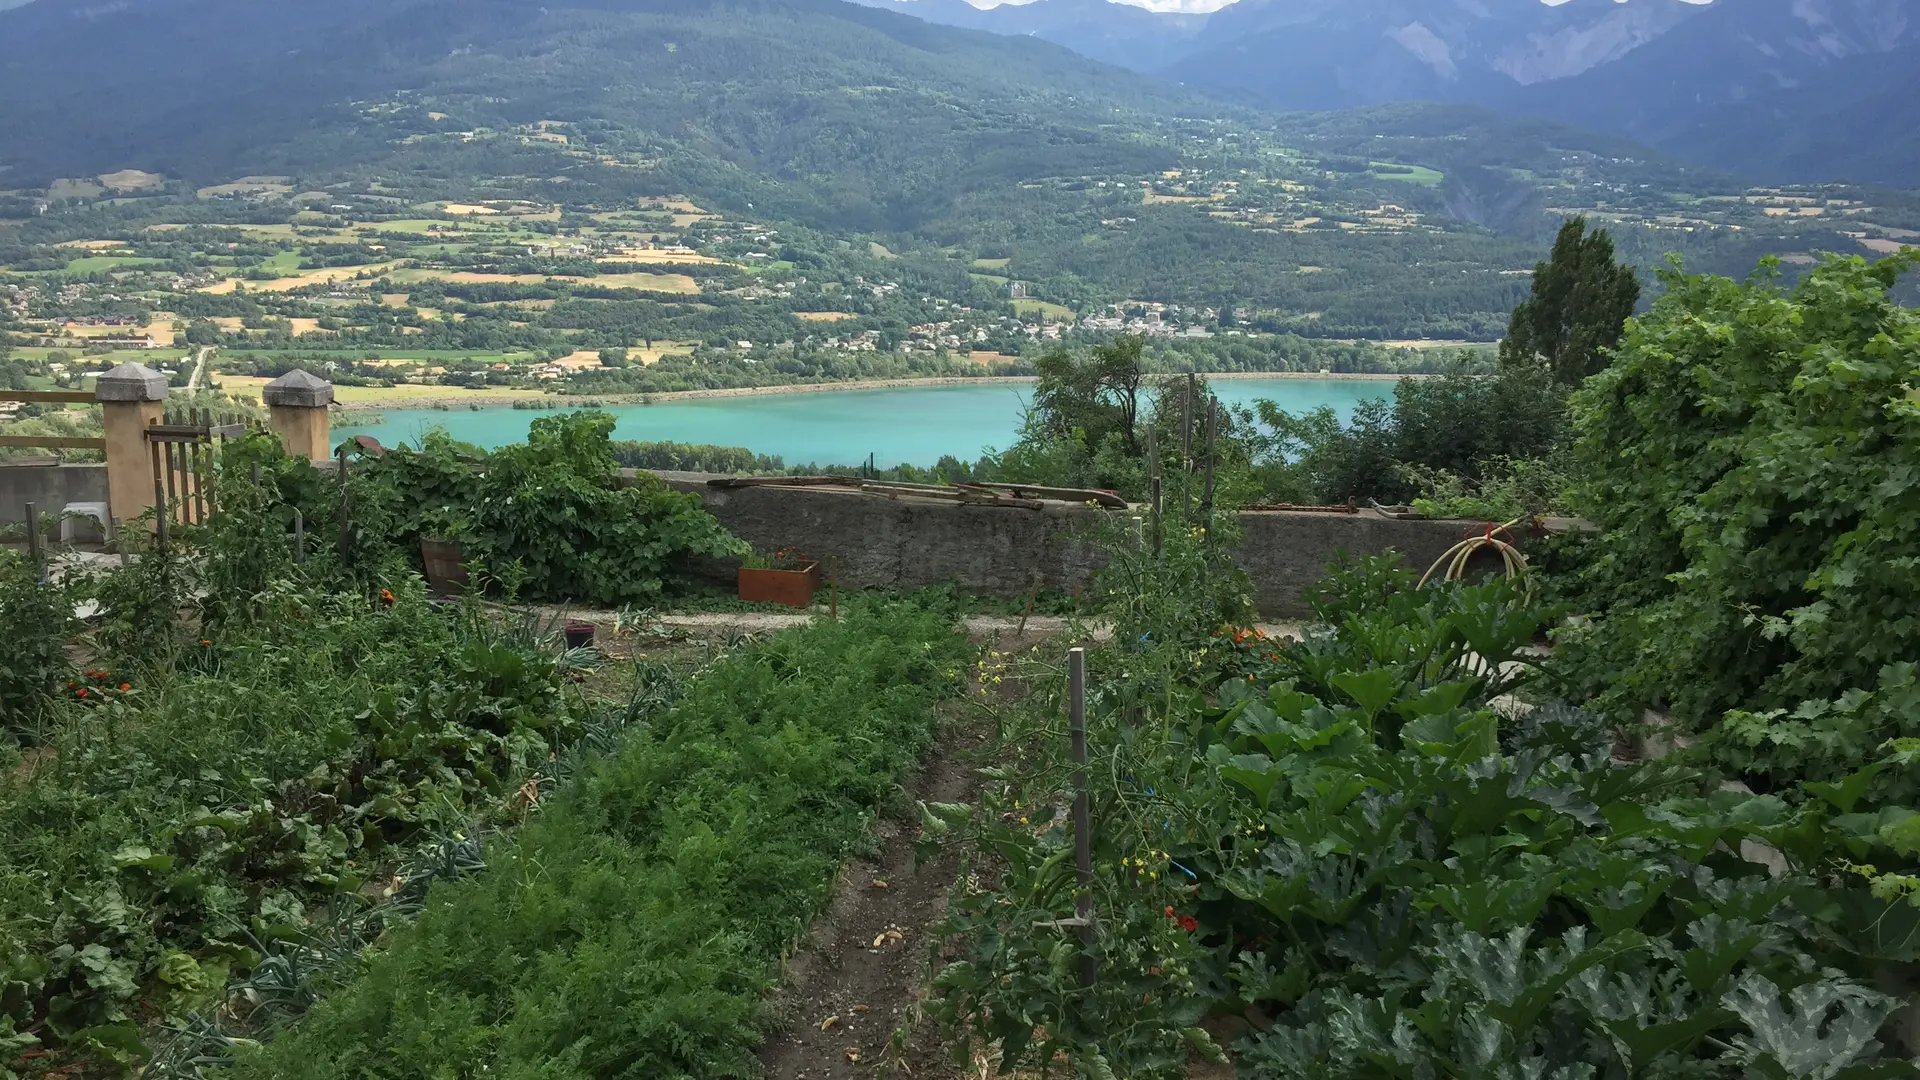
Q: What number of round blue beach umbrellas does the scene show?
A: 0